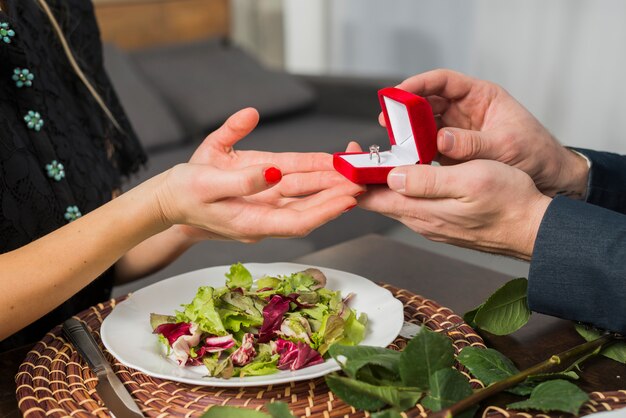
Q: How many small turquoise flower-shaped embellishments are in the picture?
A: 5